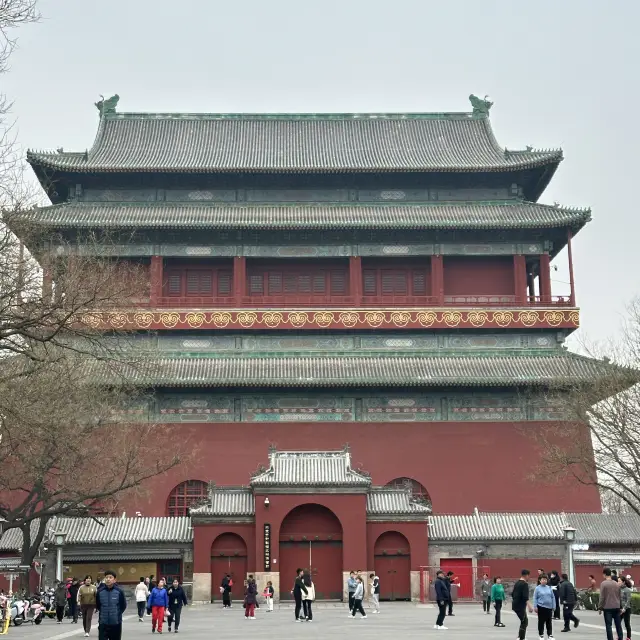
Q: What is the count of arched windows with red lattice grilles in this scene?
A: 2